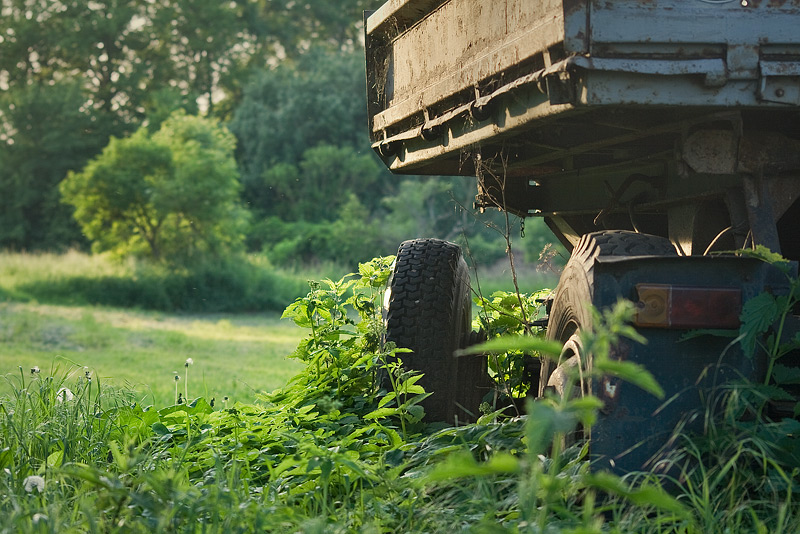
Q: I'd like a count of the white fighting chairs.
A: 0